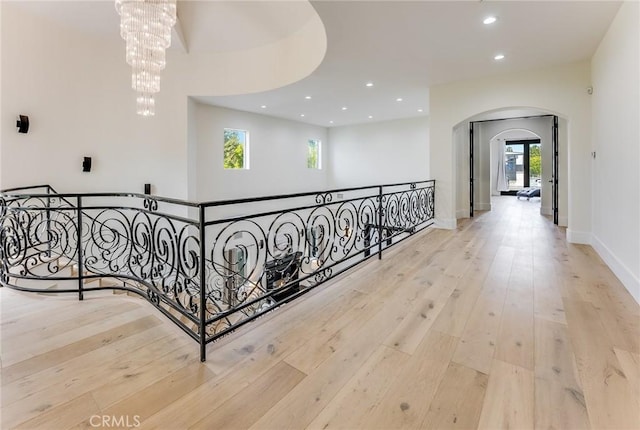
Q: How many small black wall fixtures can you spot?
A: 3